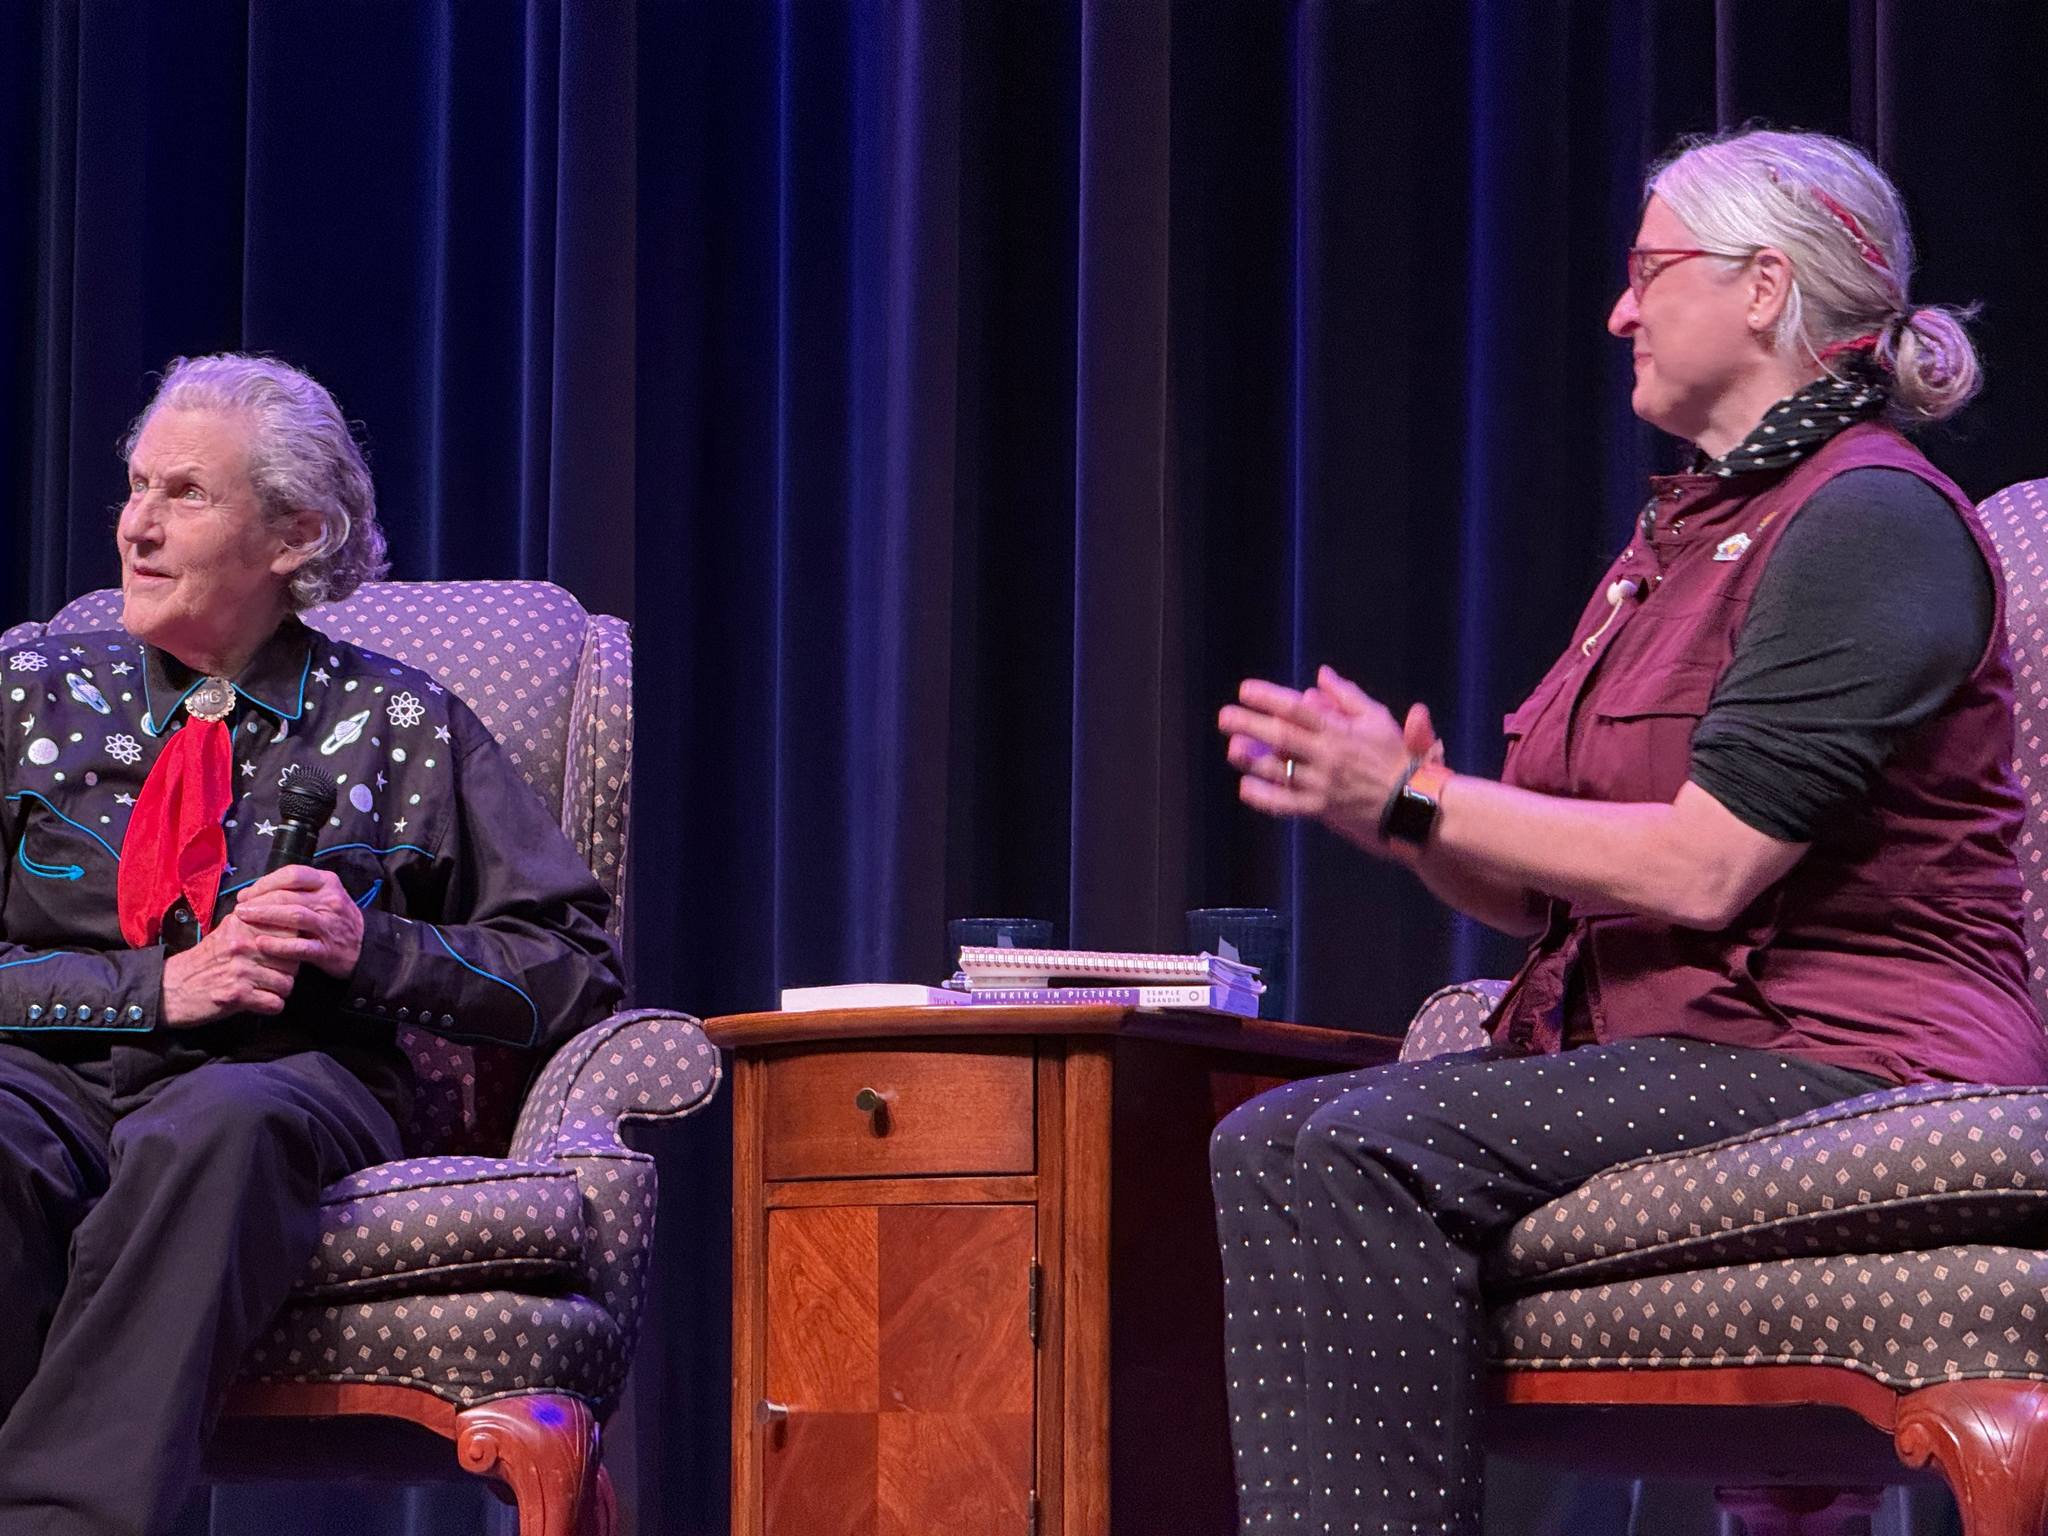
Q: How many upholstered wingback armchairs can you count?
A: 2